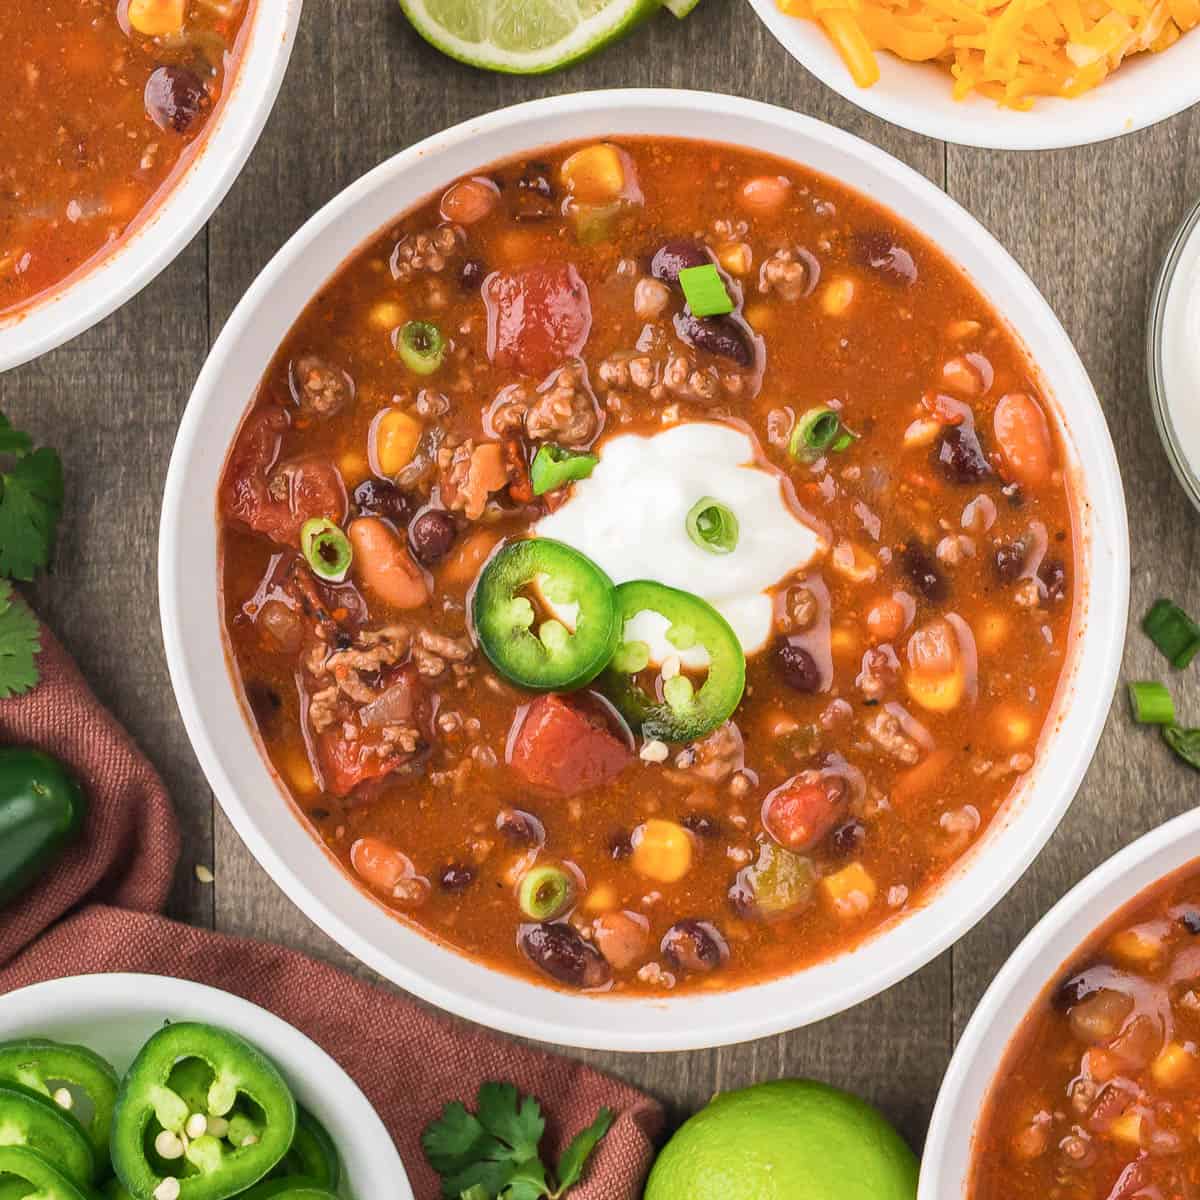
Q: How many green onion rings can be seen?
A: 5